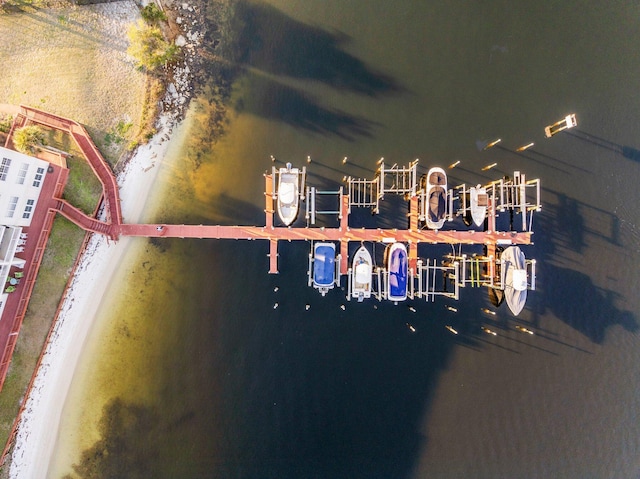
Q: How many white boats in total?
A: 5